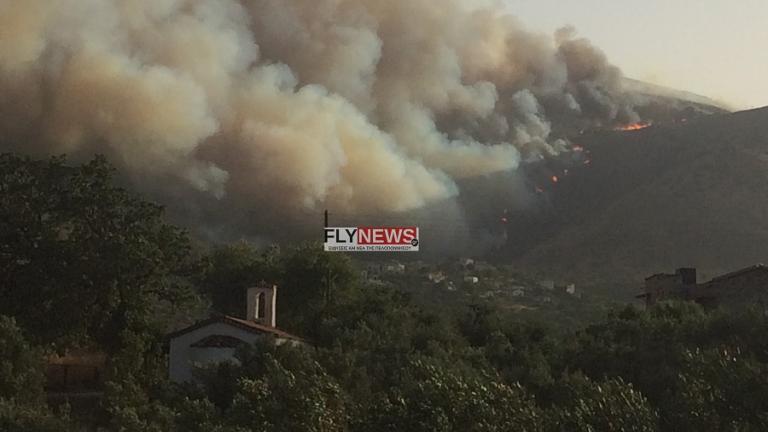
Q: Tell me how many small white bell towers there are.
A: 1